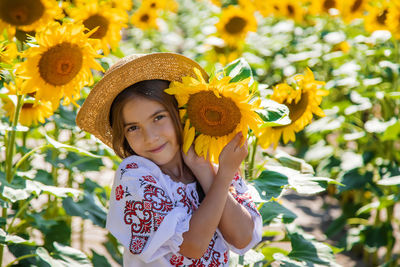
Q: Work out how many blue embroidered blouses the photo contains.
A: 0